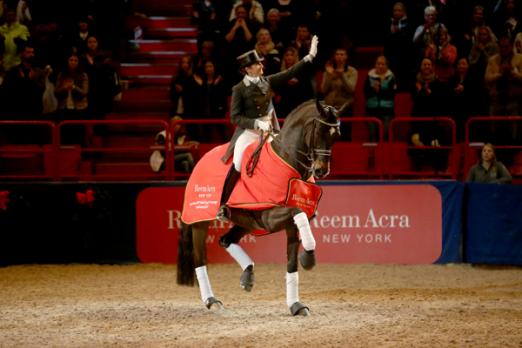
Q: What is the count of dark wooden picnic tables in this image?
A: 0